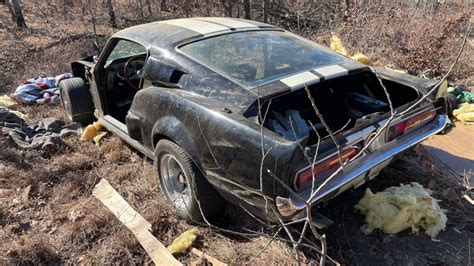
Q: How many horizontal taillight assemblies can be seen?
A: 2